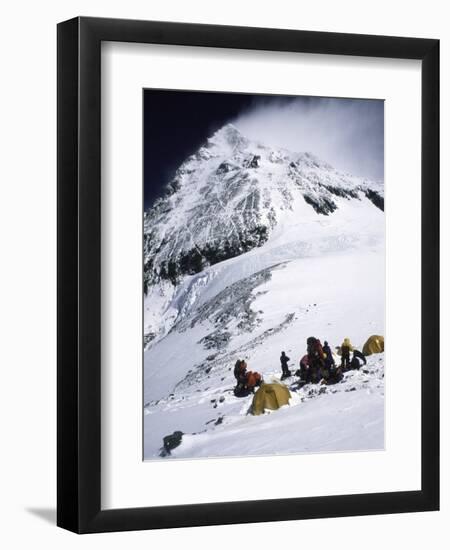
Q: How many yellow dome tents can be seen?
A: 2